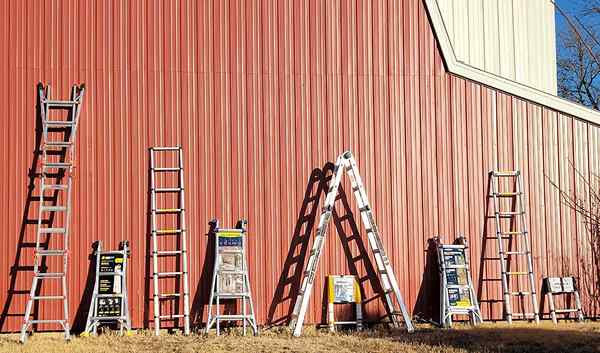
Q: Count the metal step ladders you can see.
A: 9